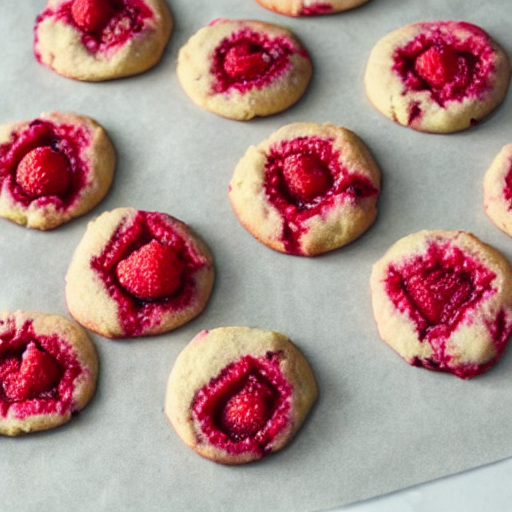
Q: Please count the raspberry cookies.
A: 11